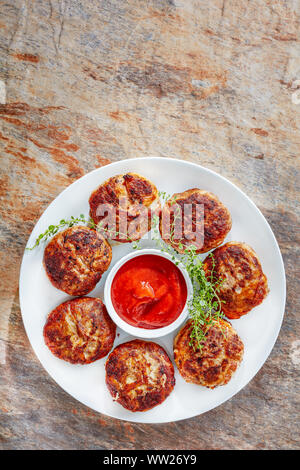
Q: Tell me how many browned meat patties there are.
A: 7